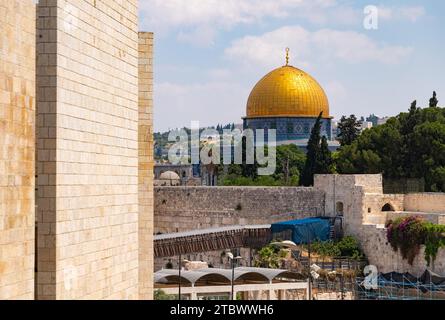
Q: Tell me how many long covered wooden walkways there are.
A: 1